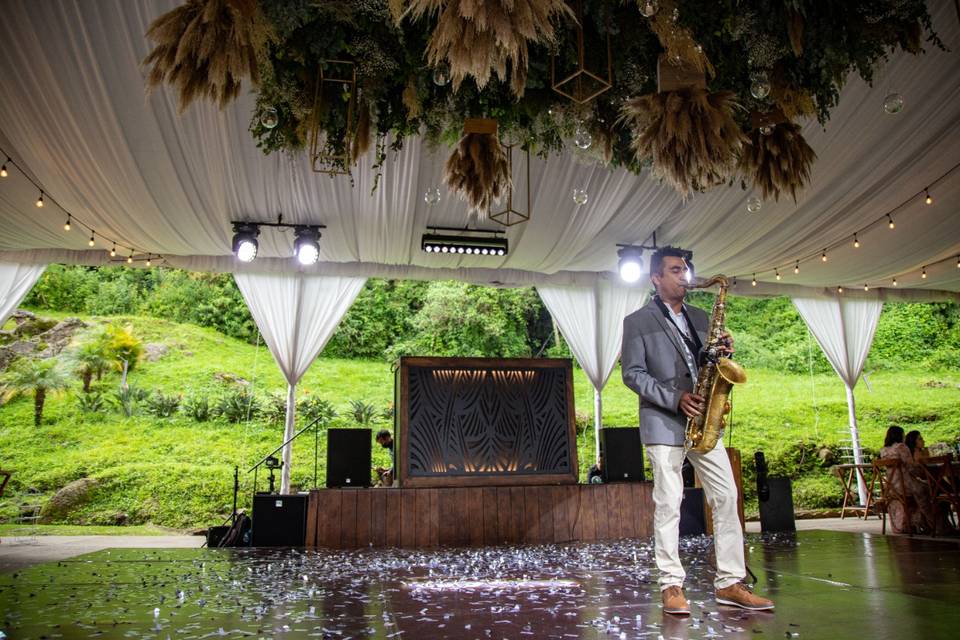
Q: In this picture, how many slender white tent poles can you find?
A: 3